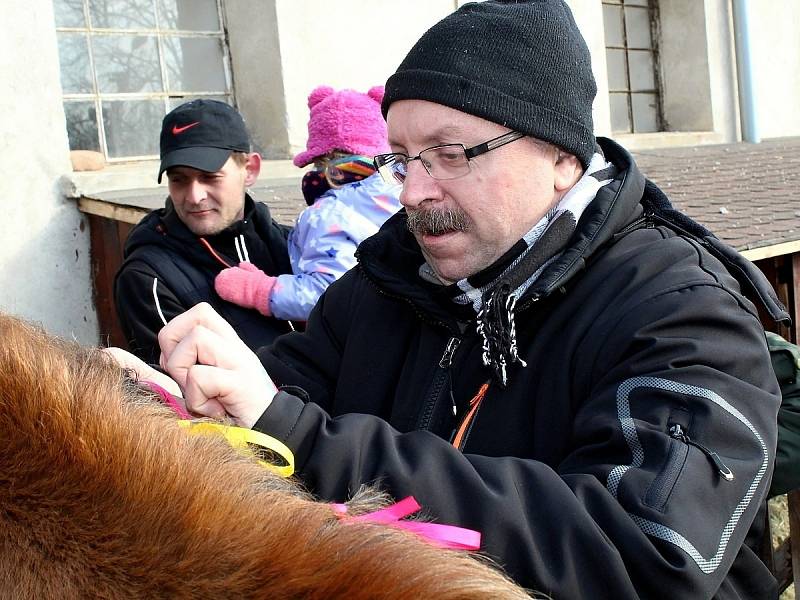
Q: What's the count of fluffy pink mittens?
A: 1